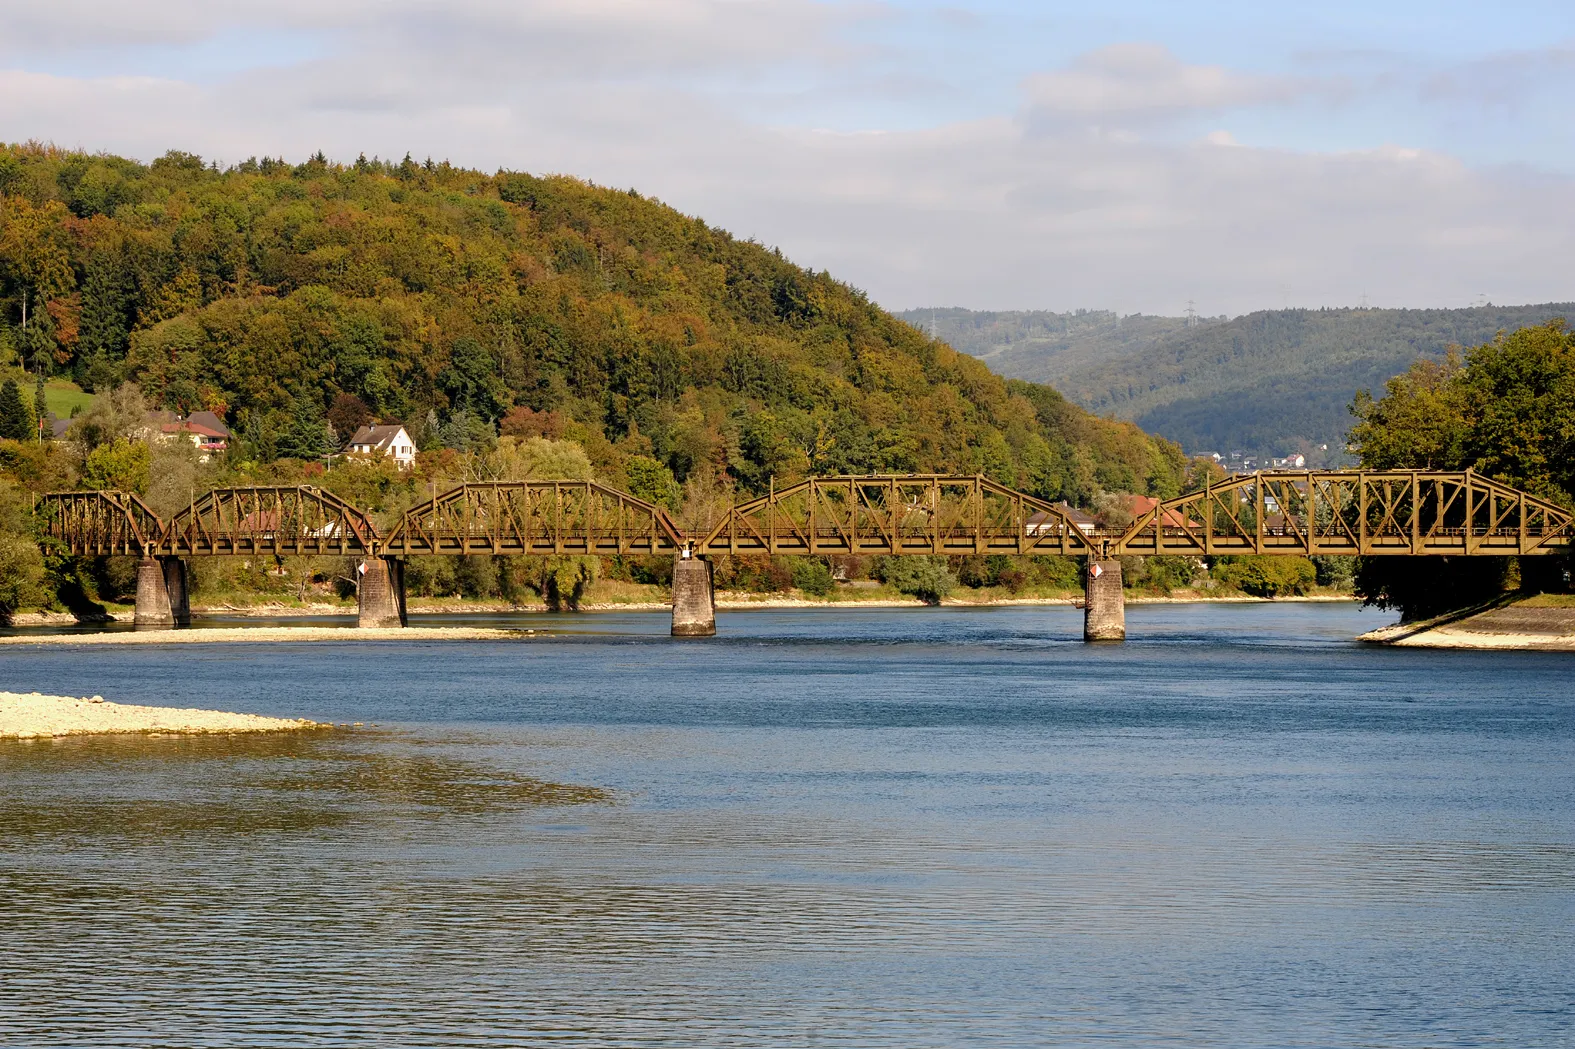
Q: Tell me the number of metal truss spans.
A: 5